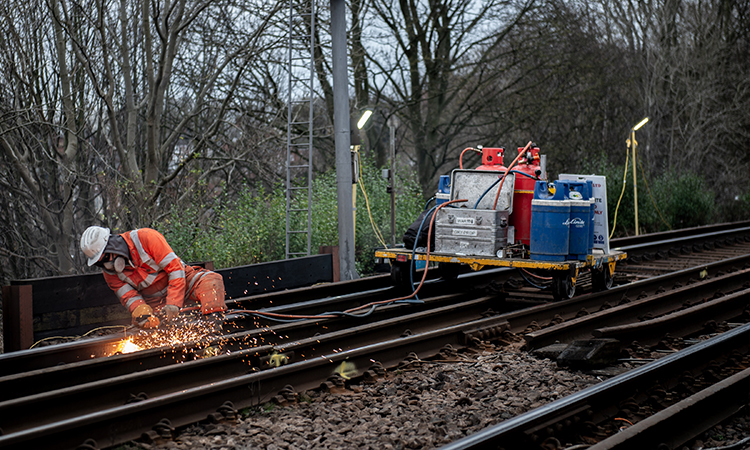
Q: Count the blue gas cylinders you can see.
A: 4